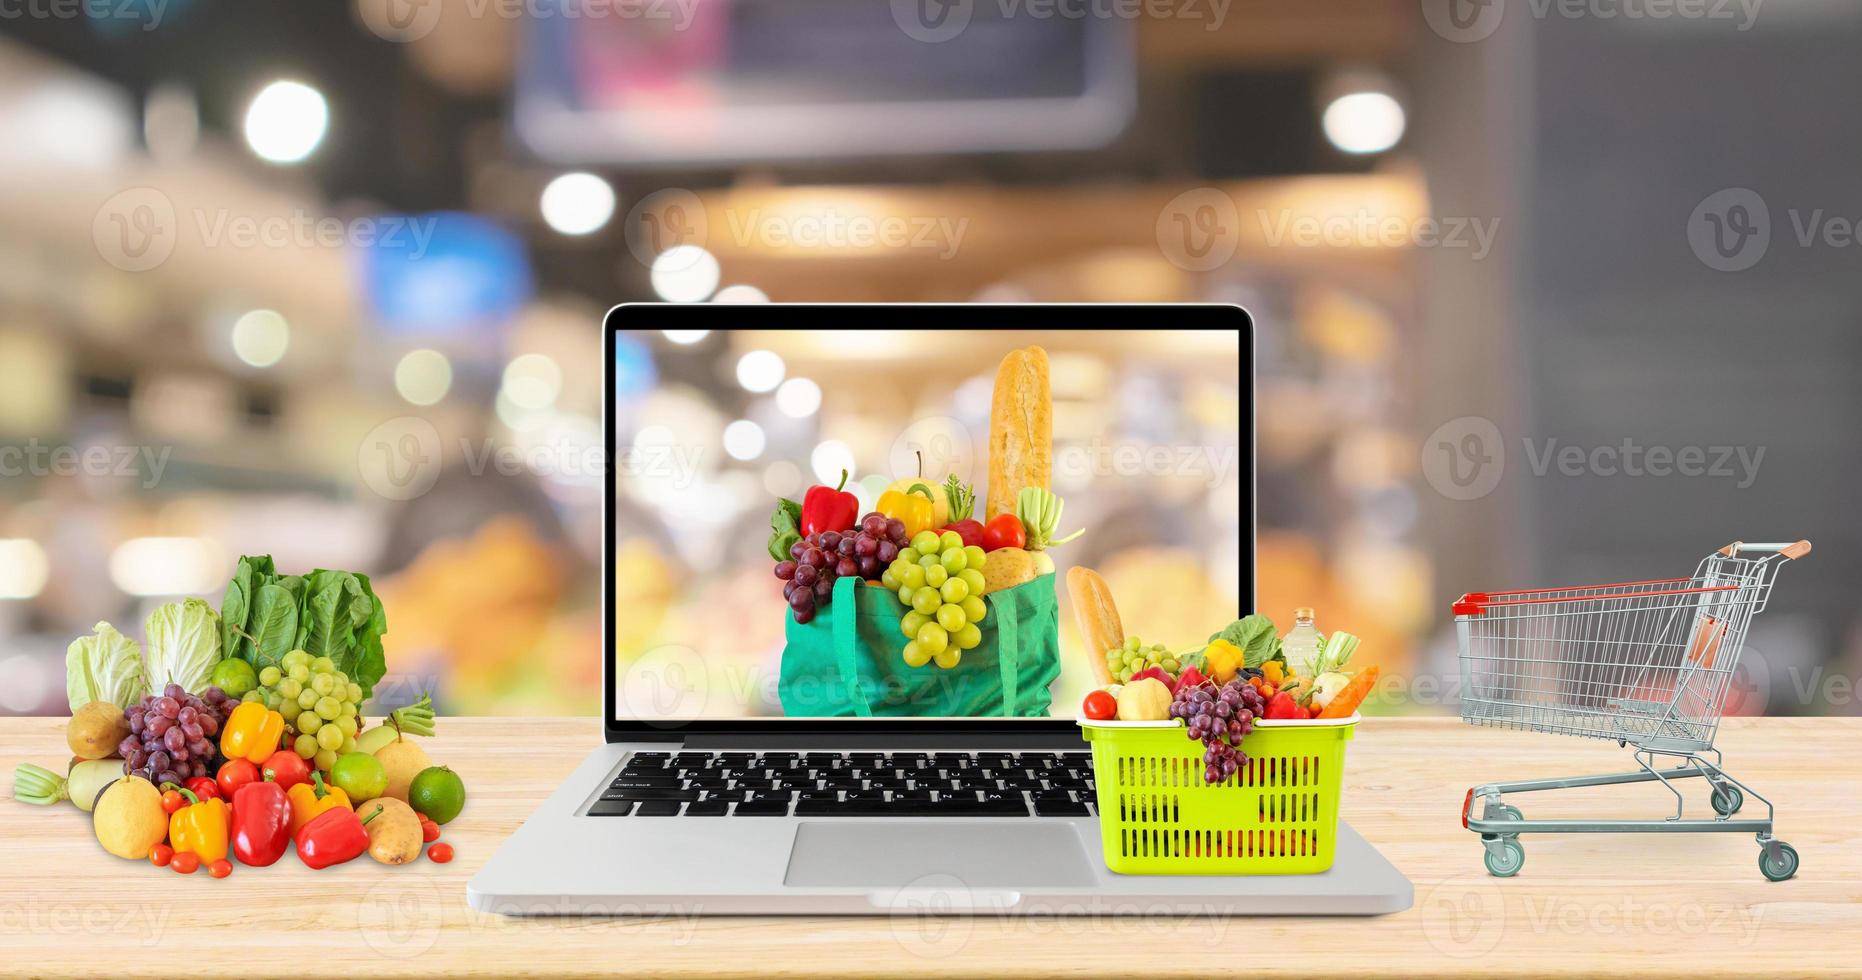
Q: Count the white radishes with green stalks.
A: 4